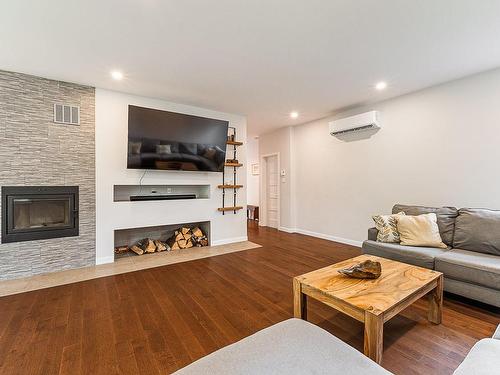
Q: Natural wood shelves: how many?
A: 4